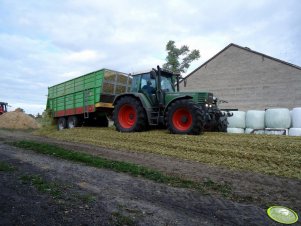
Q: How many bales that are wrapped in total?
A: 8